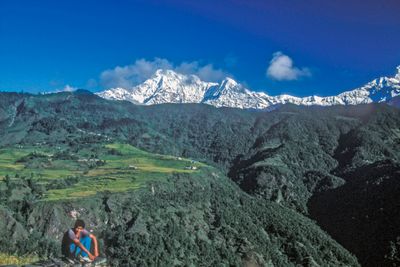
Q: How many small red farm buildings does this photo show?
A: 0